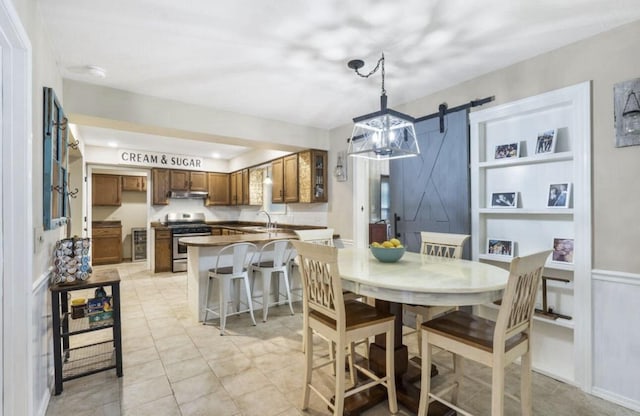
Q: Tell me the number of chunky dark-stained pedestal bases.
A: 1